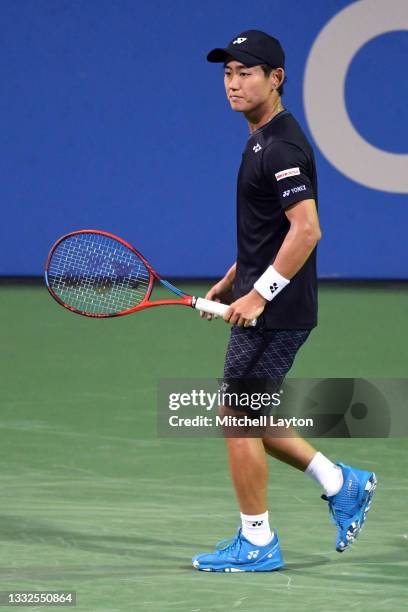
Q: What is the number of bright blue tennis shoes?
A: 2